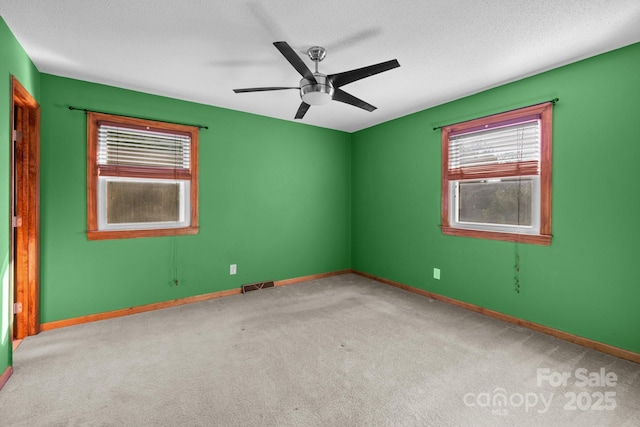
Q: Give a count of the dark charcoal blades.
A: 5